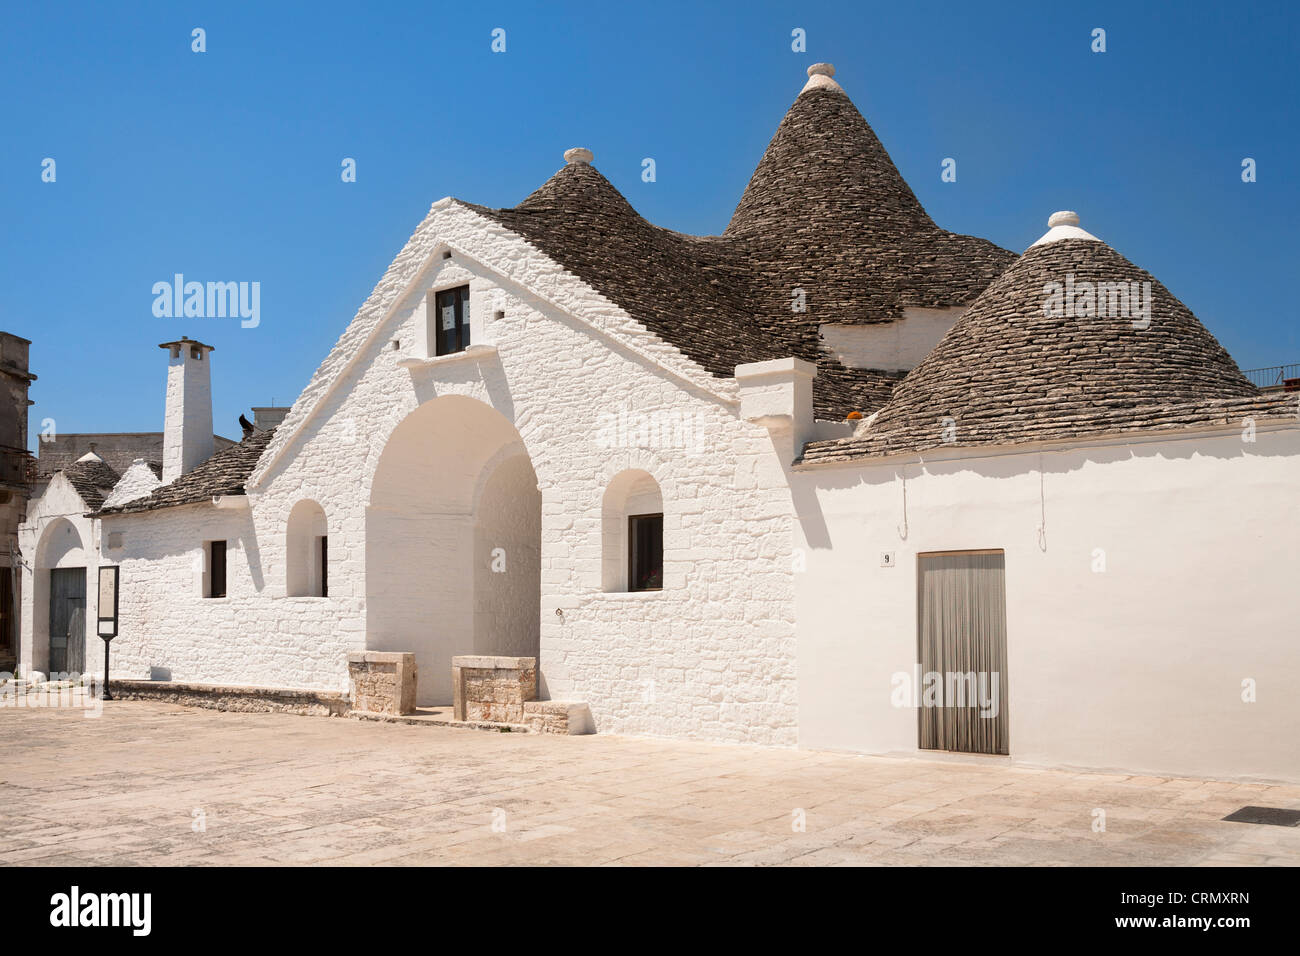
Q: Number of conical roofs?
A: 4